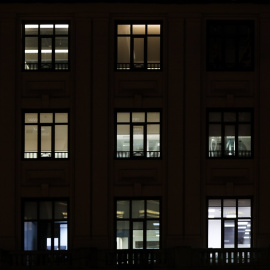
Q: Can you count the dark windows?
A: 1